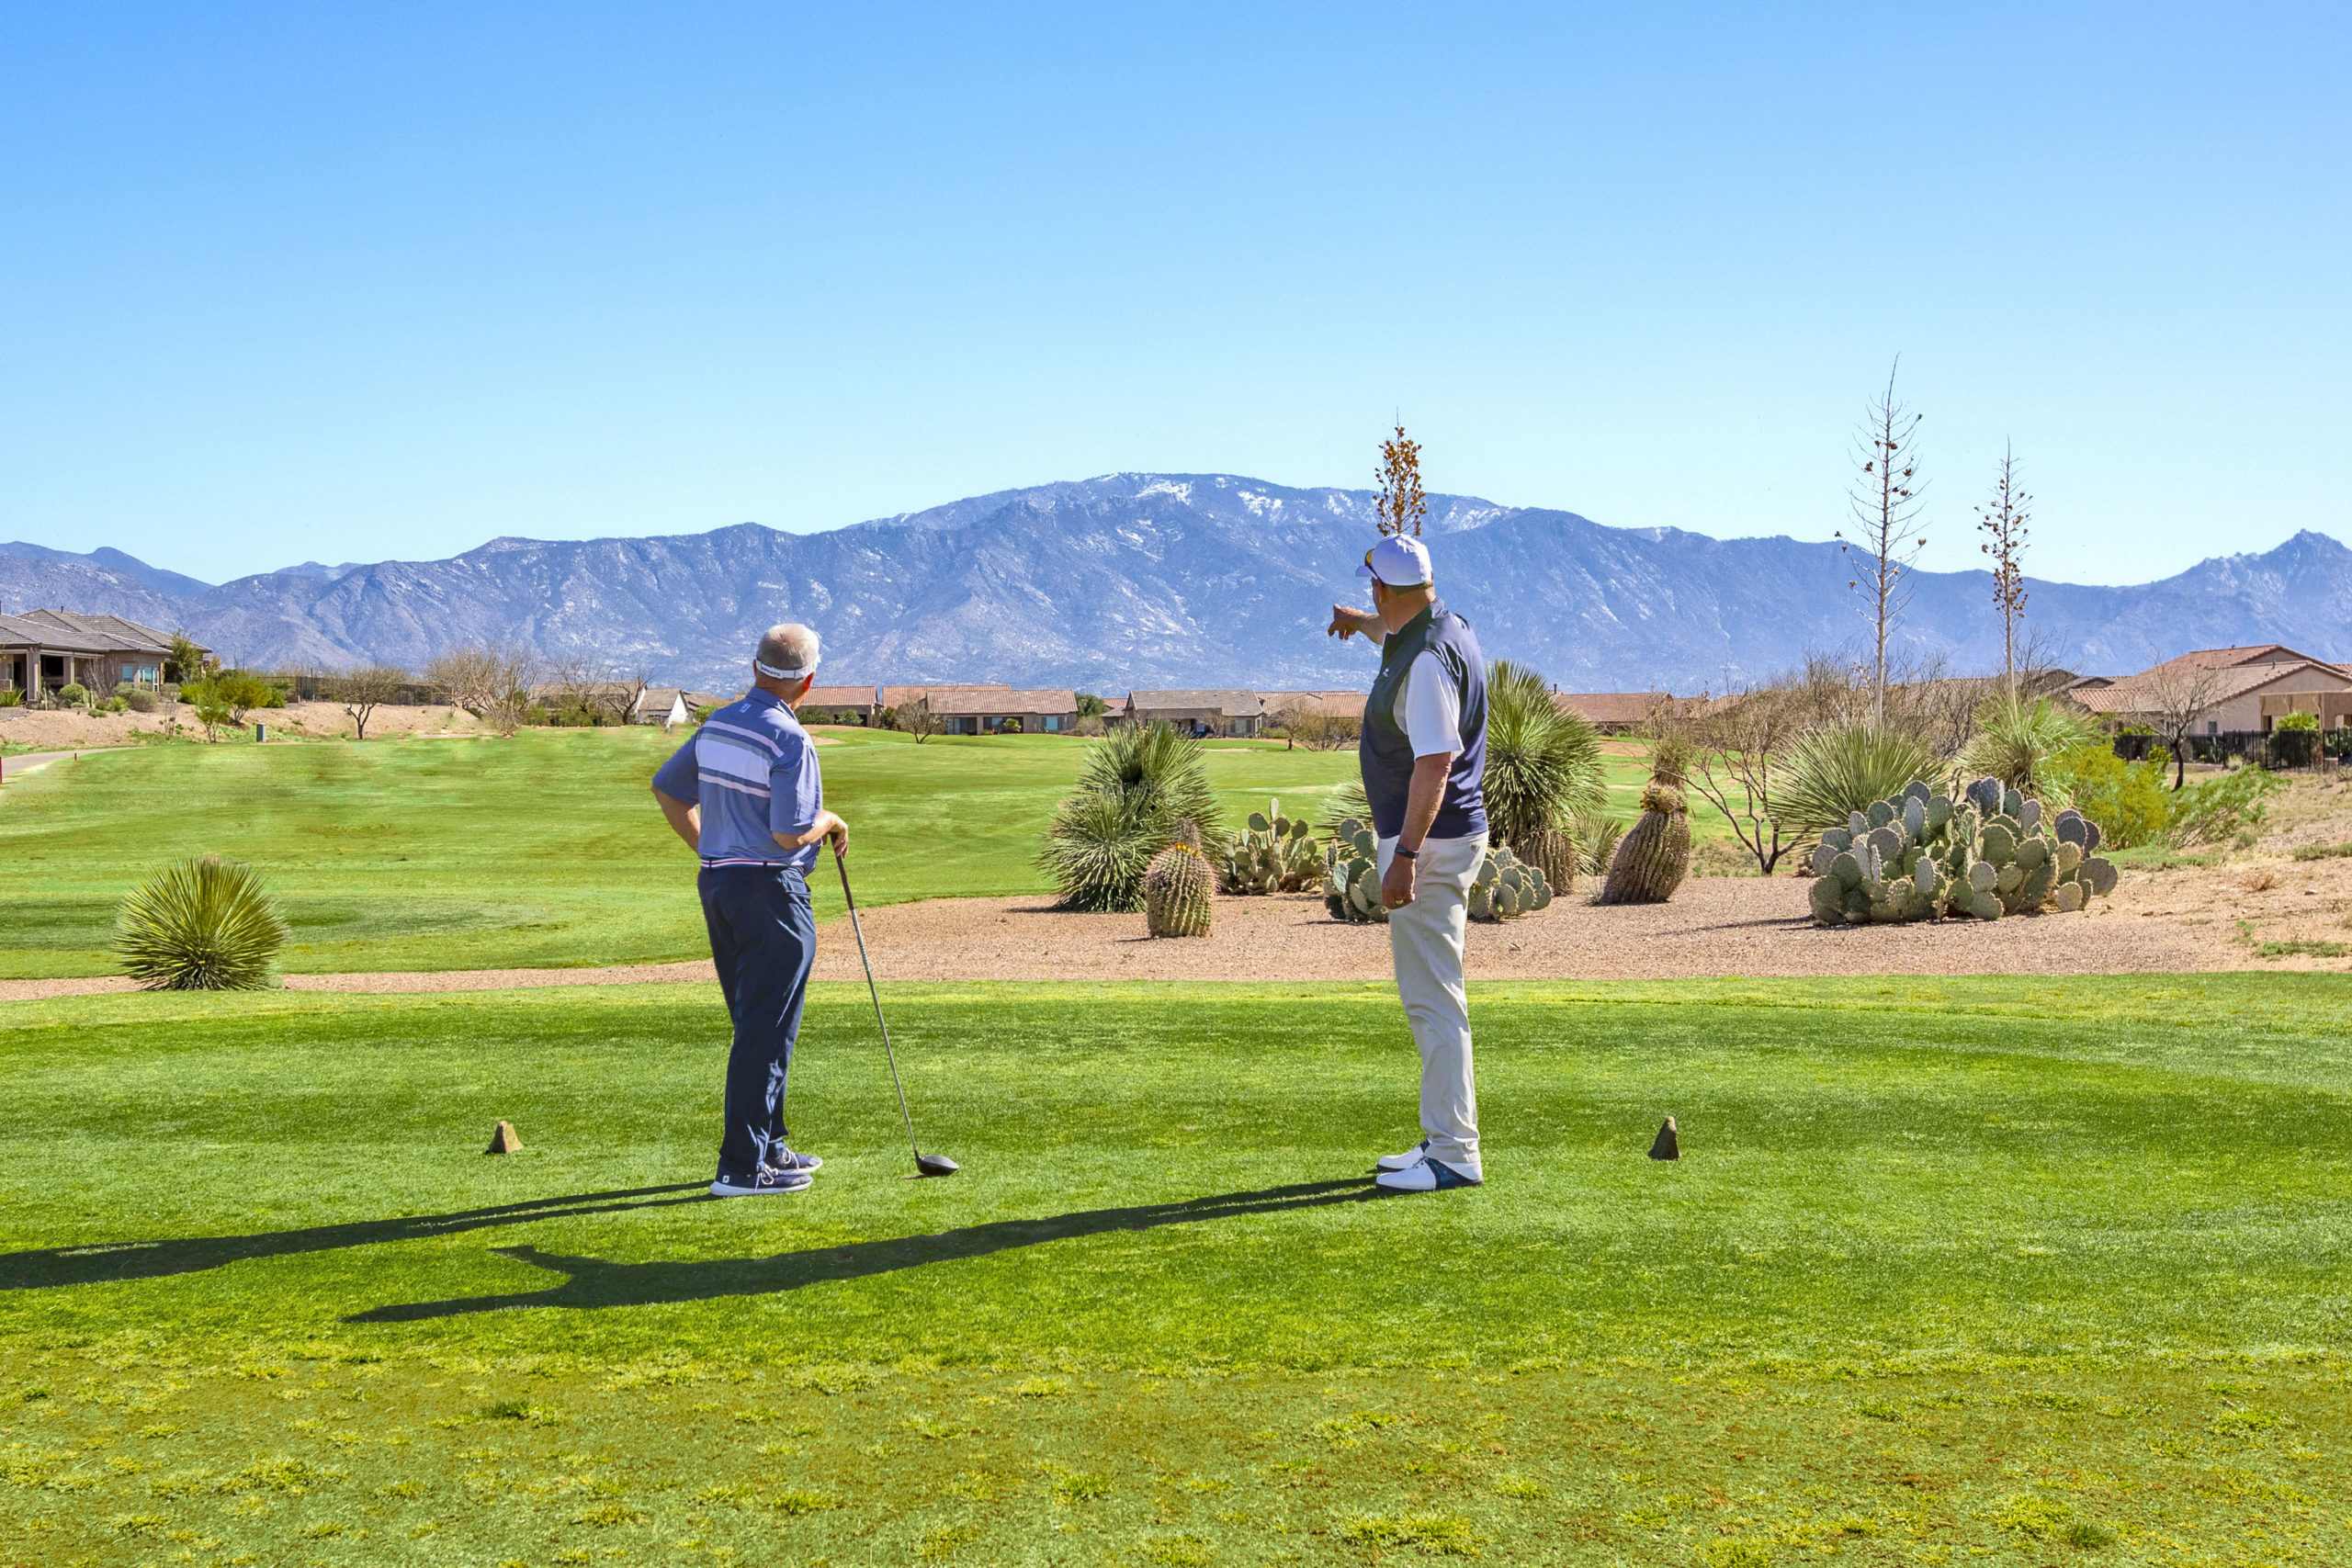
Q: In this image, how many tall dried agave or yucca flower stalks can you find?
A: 3